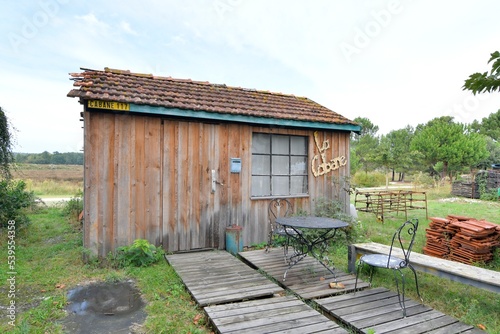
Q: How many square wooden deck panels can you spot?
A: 4